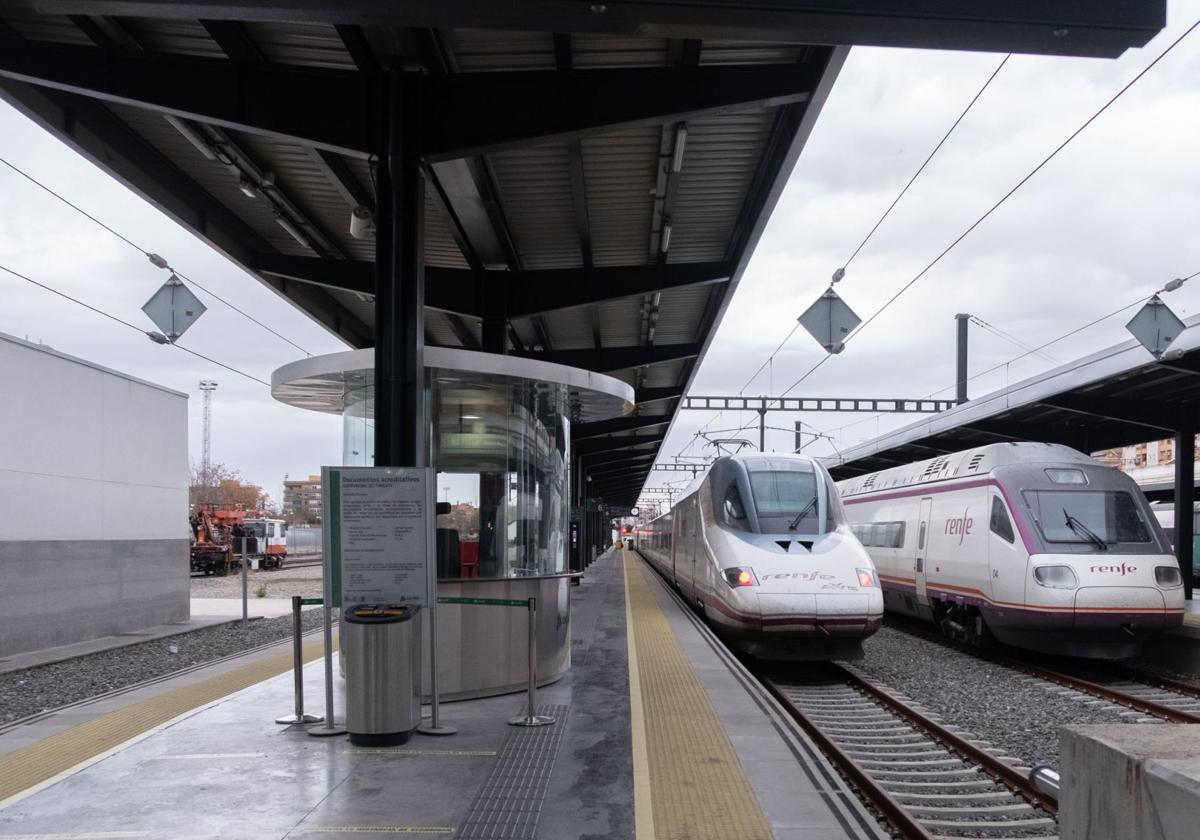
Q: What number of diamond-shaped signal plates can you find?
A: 3